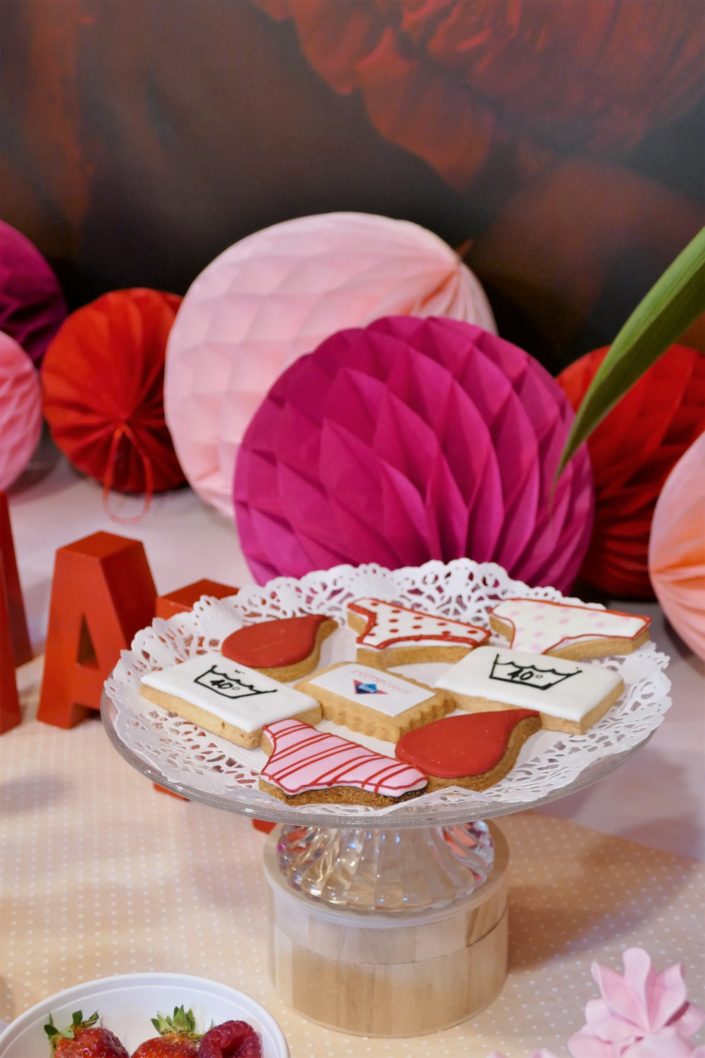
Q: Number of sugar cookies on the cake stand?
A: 8